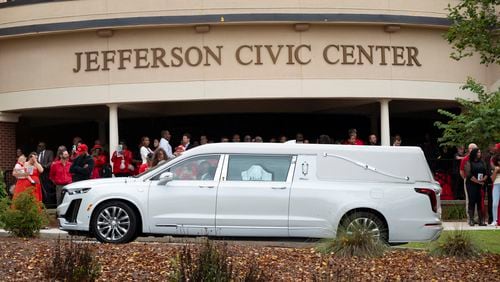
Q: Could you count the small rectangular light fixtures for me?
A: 4